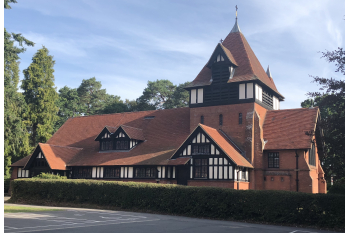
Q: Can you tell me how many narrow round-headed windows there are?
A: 3